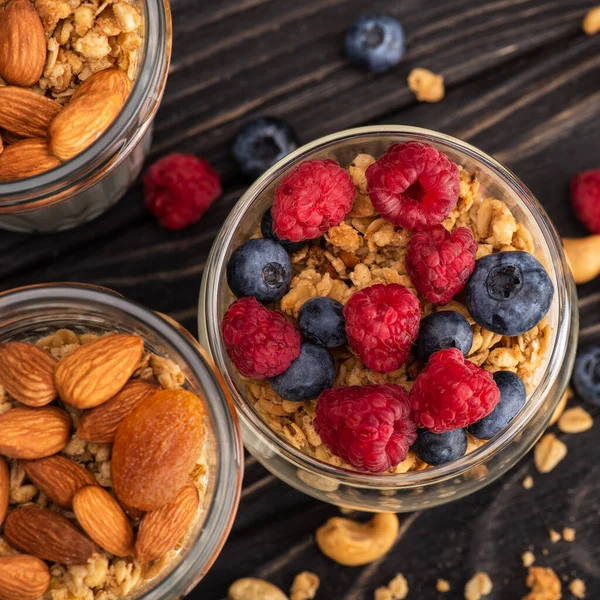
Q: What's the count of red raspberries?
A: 9